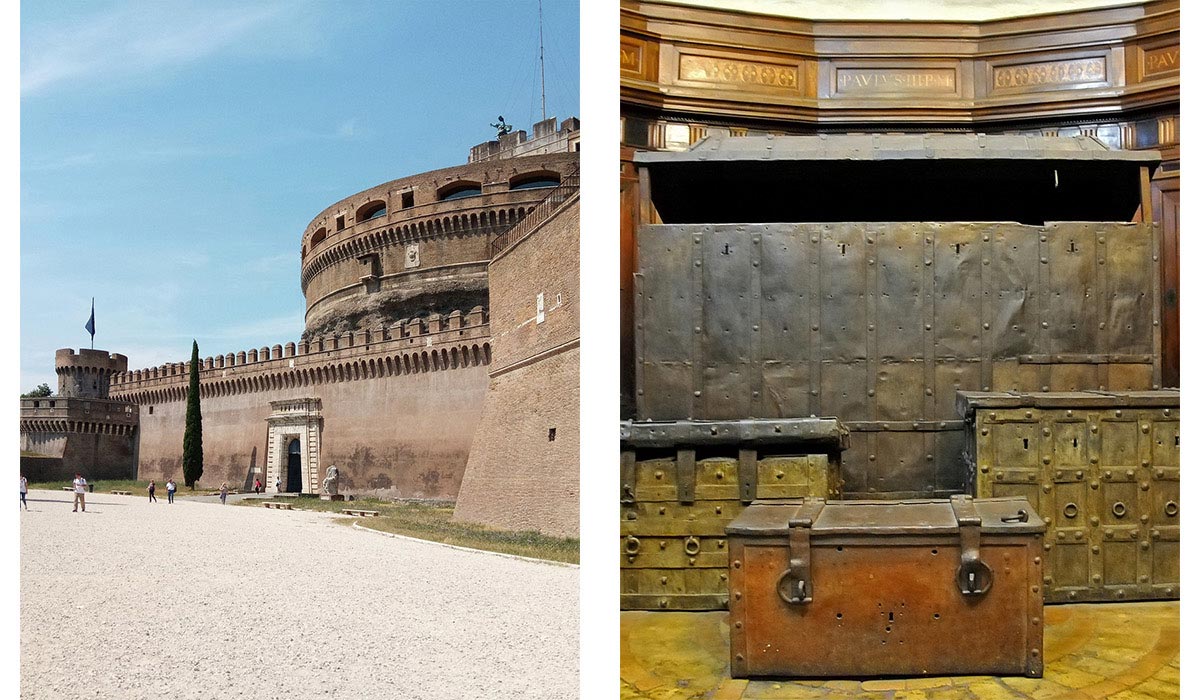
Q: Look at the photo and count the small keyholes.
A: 8